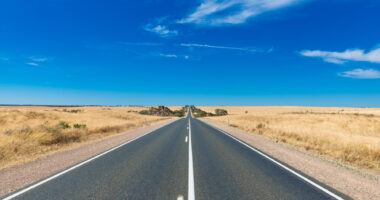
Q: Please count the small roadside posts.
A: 2